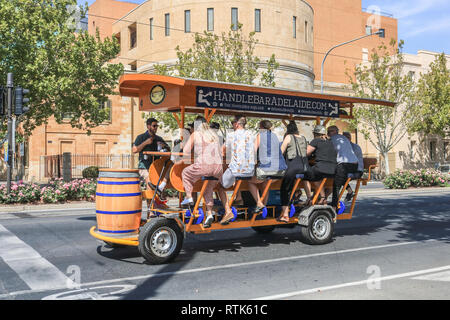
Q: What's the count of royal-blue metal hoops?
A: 4